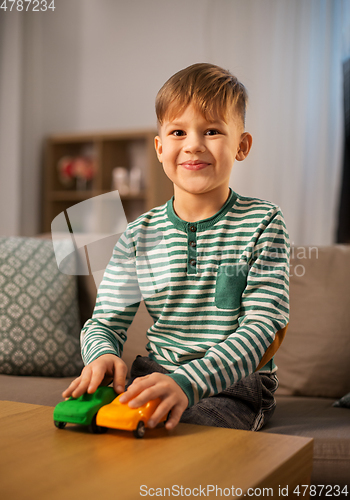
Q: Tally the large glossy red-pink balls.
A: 0